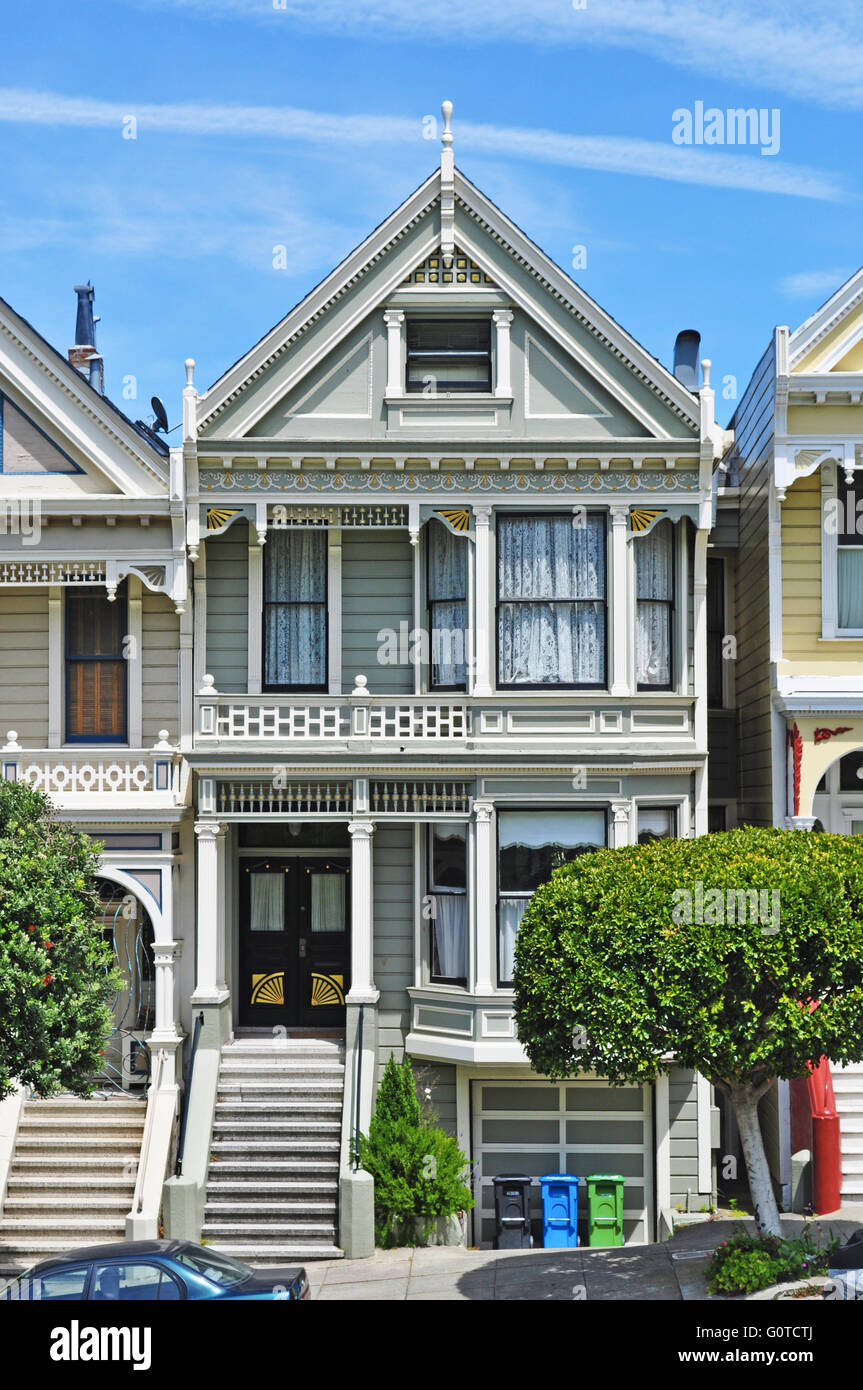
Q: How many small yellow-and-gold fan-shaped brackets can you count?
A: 3